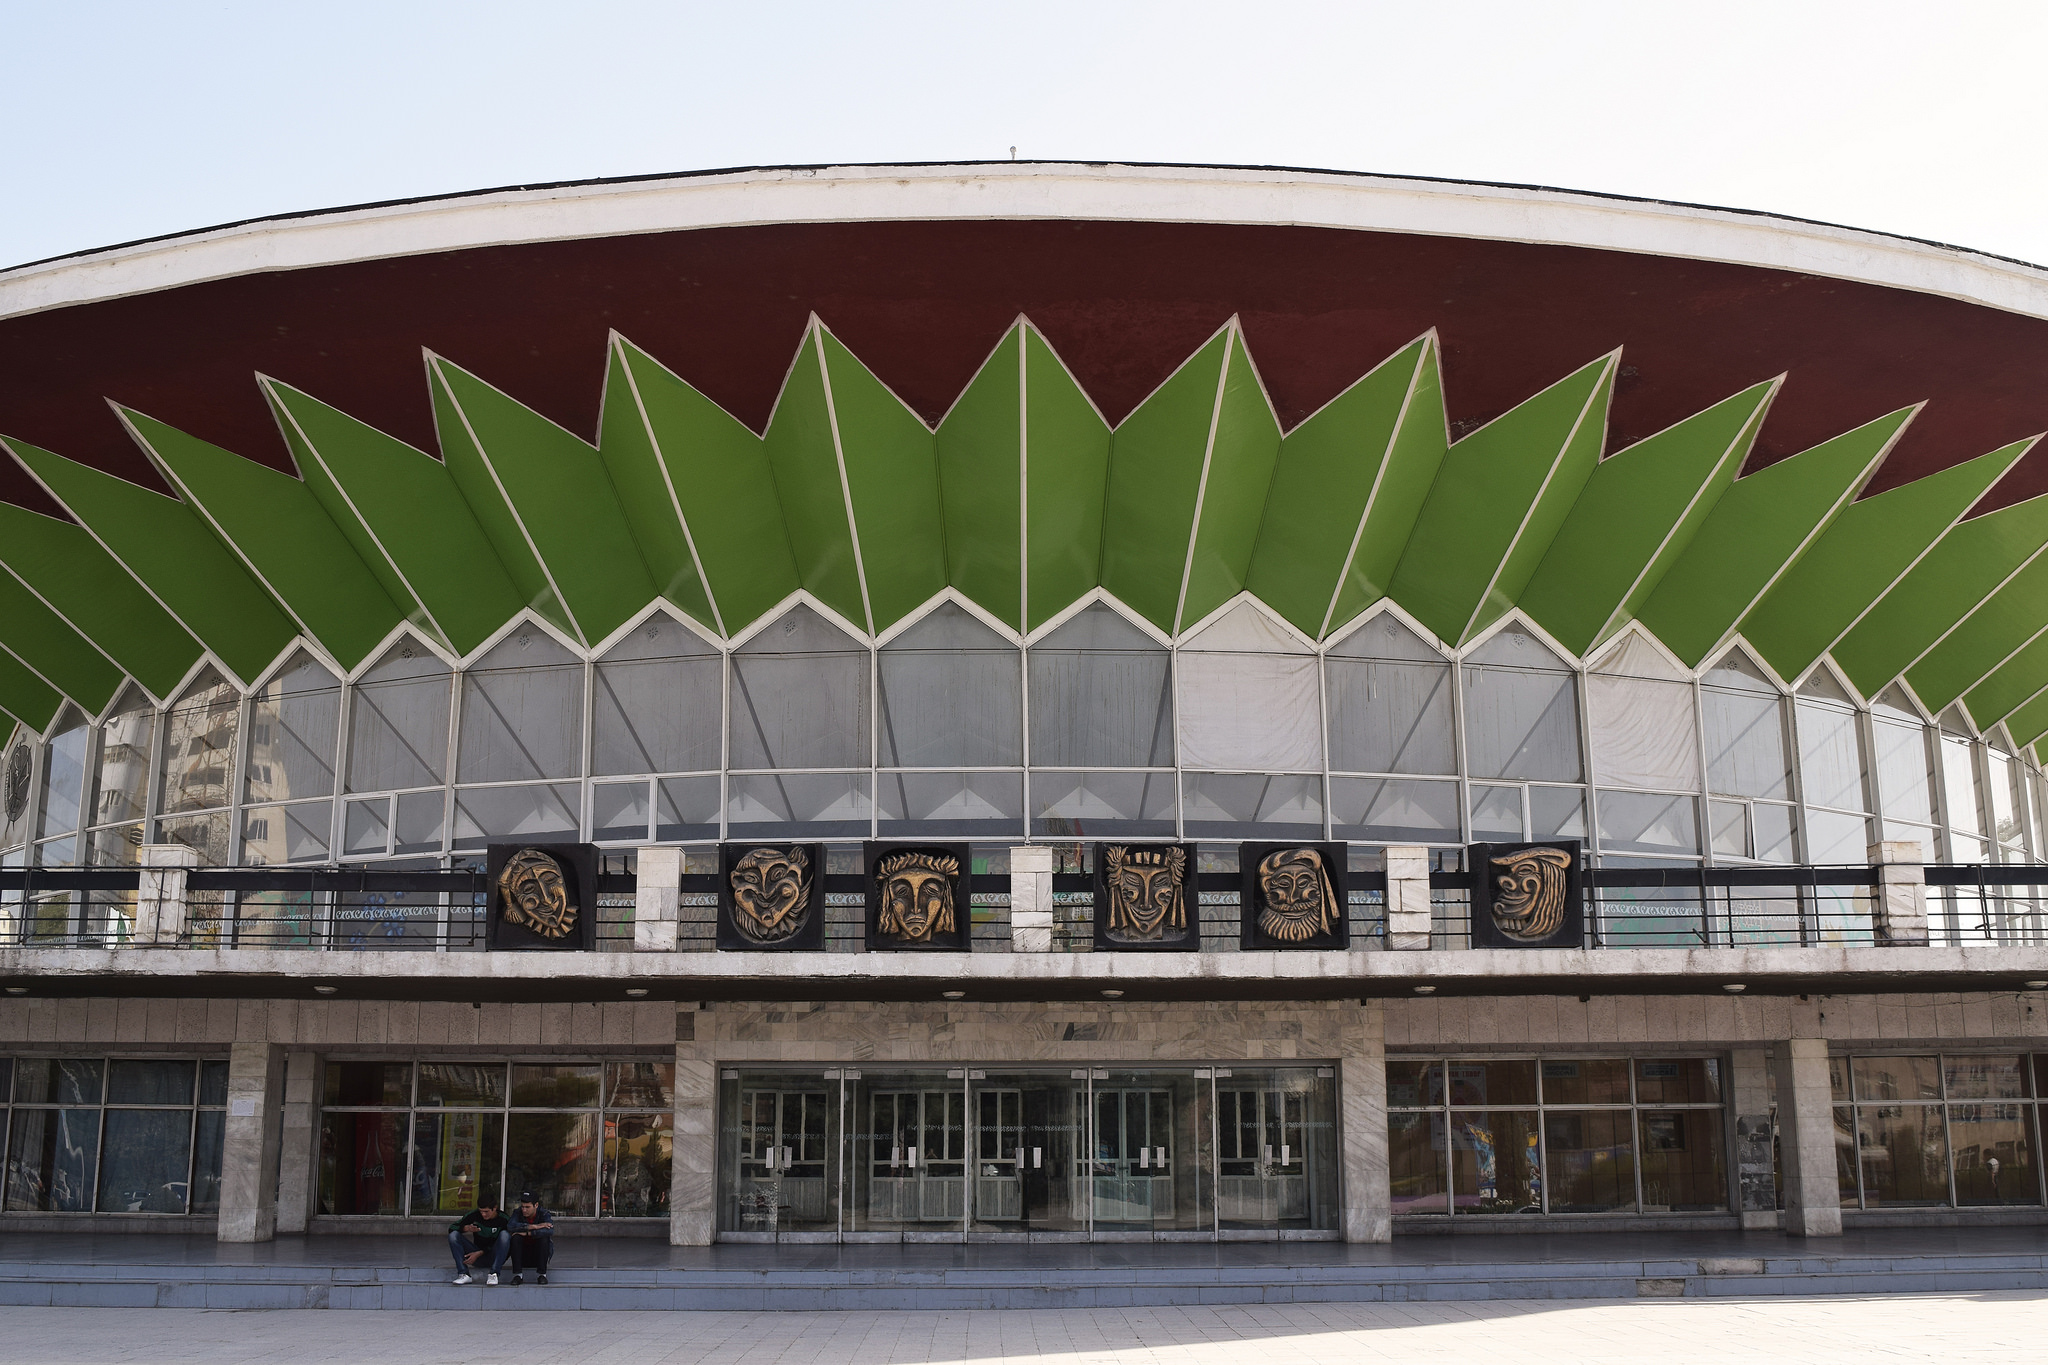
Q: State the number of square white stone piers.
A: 5